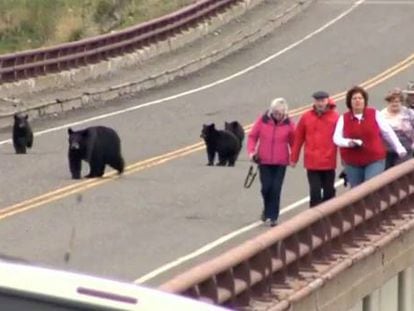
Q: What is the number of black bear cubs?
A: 3